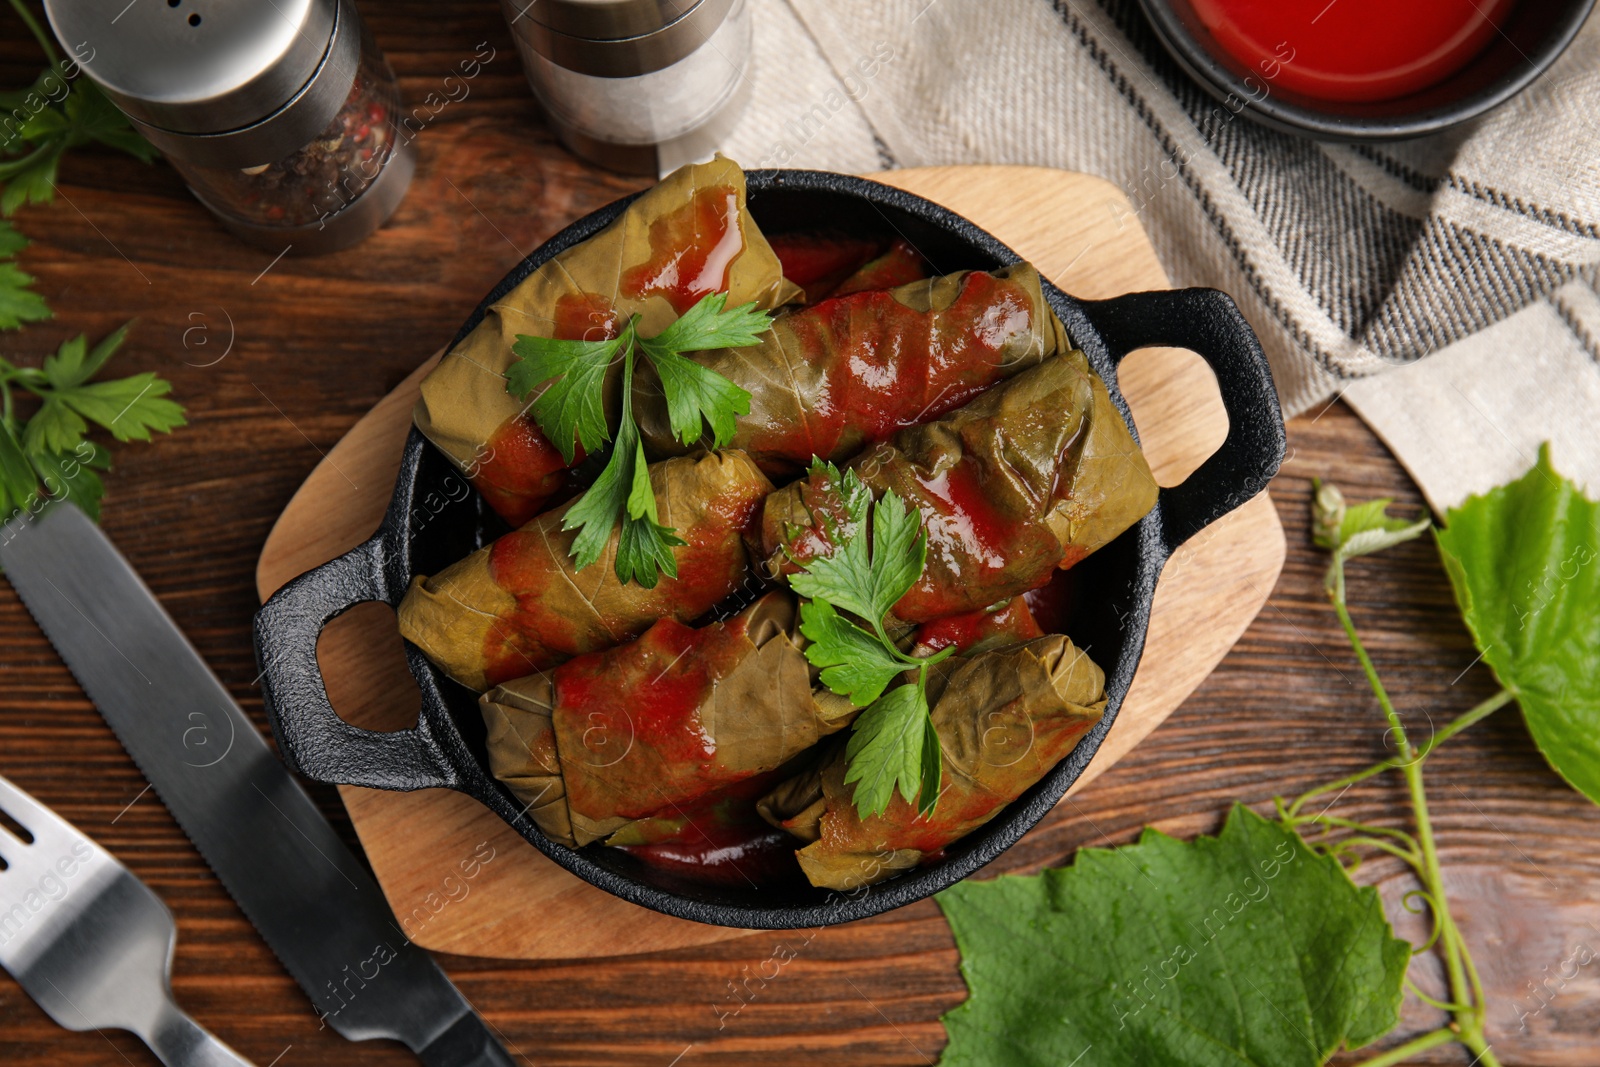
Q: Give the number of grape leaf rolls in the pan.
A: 6